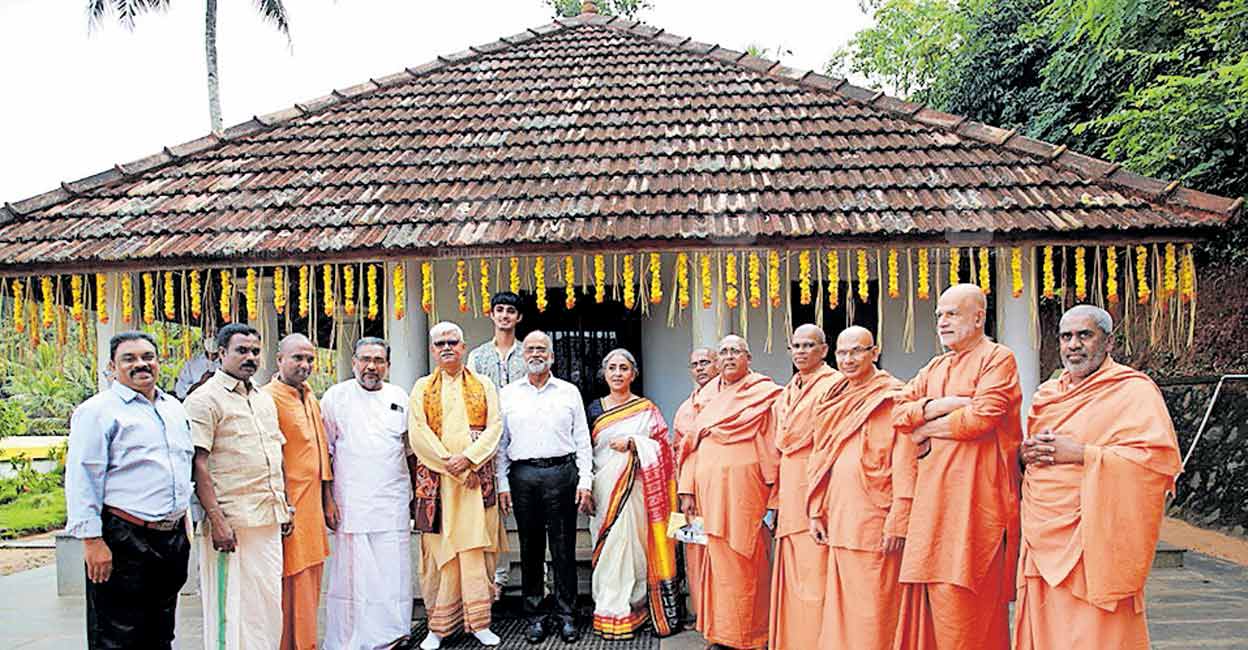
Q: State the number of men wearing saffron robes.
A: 7